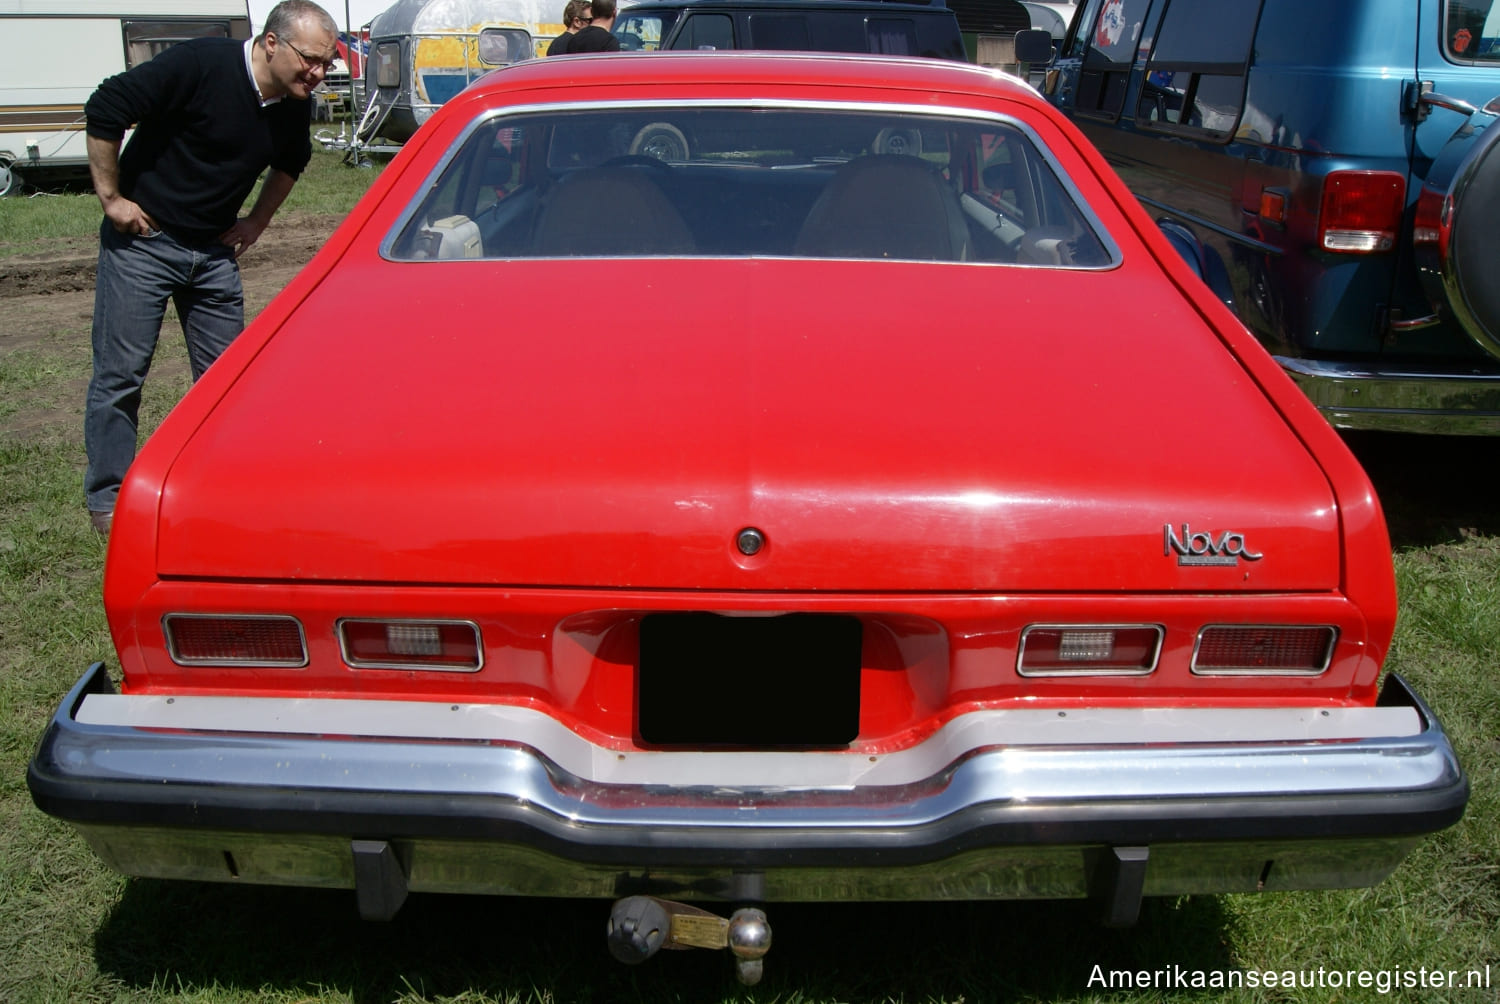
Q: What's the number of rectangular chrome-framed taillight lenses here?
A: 4